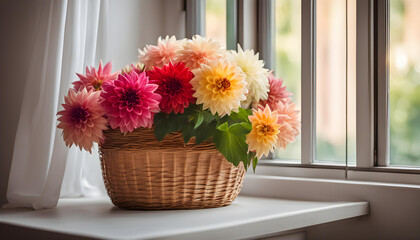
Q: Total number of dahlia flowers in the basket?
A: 11